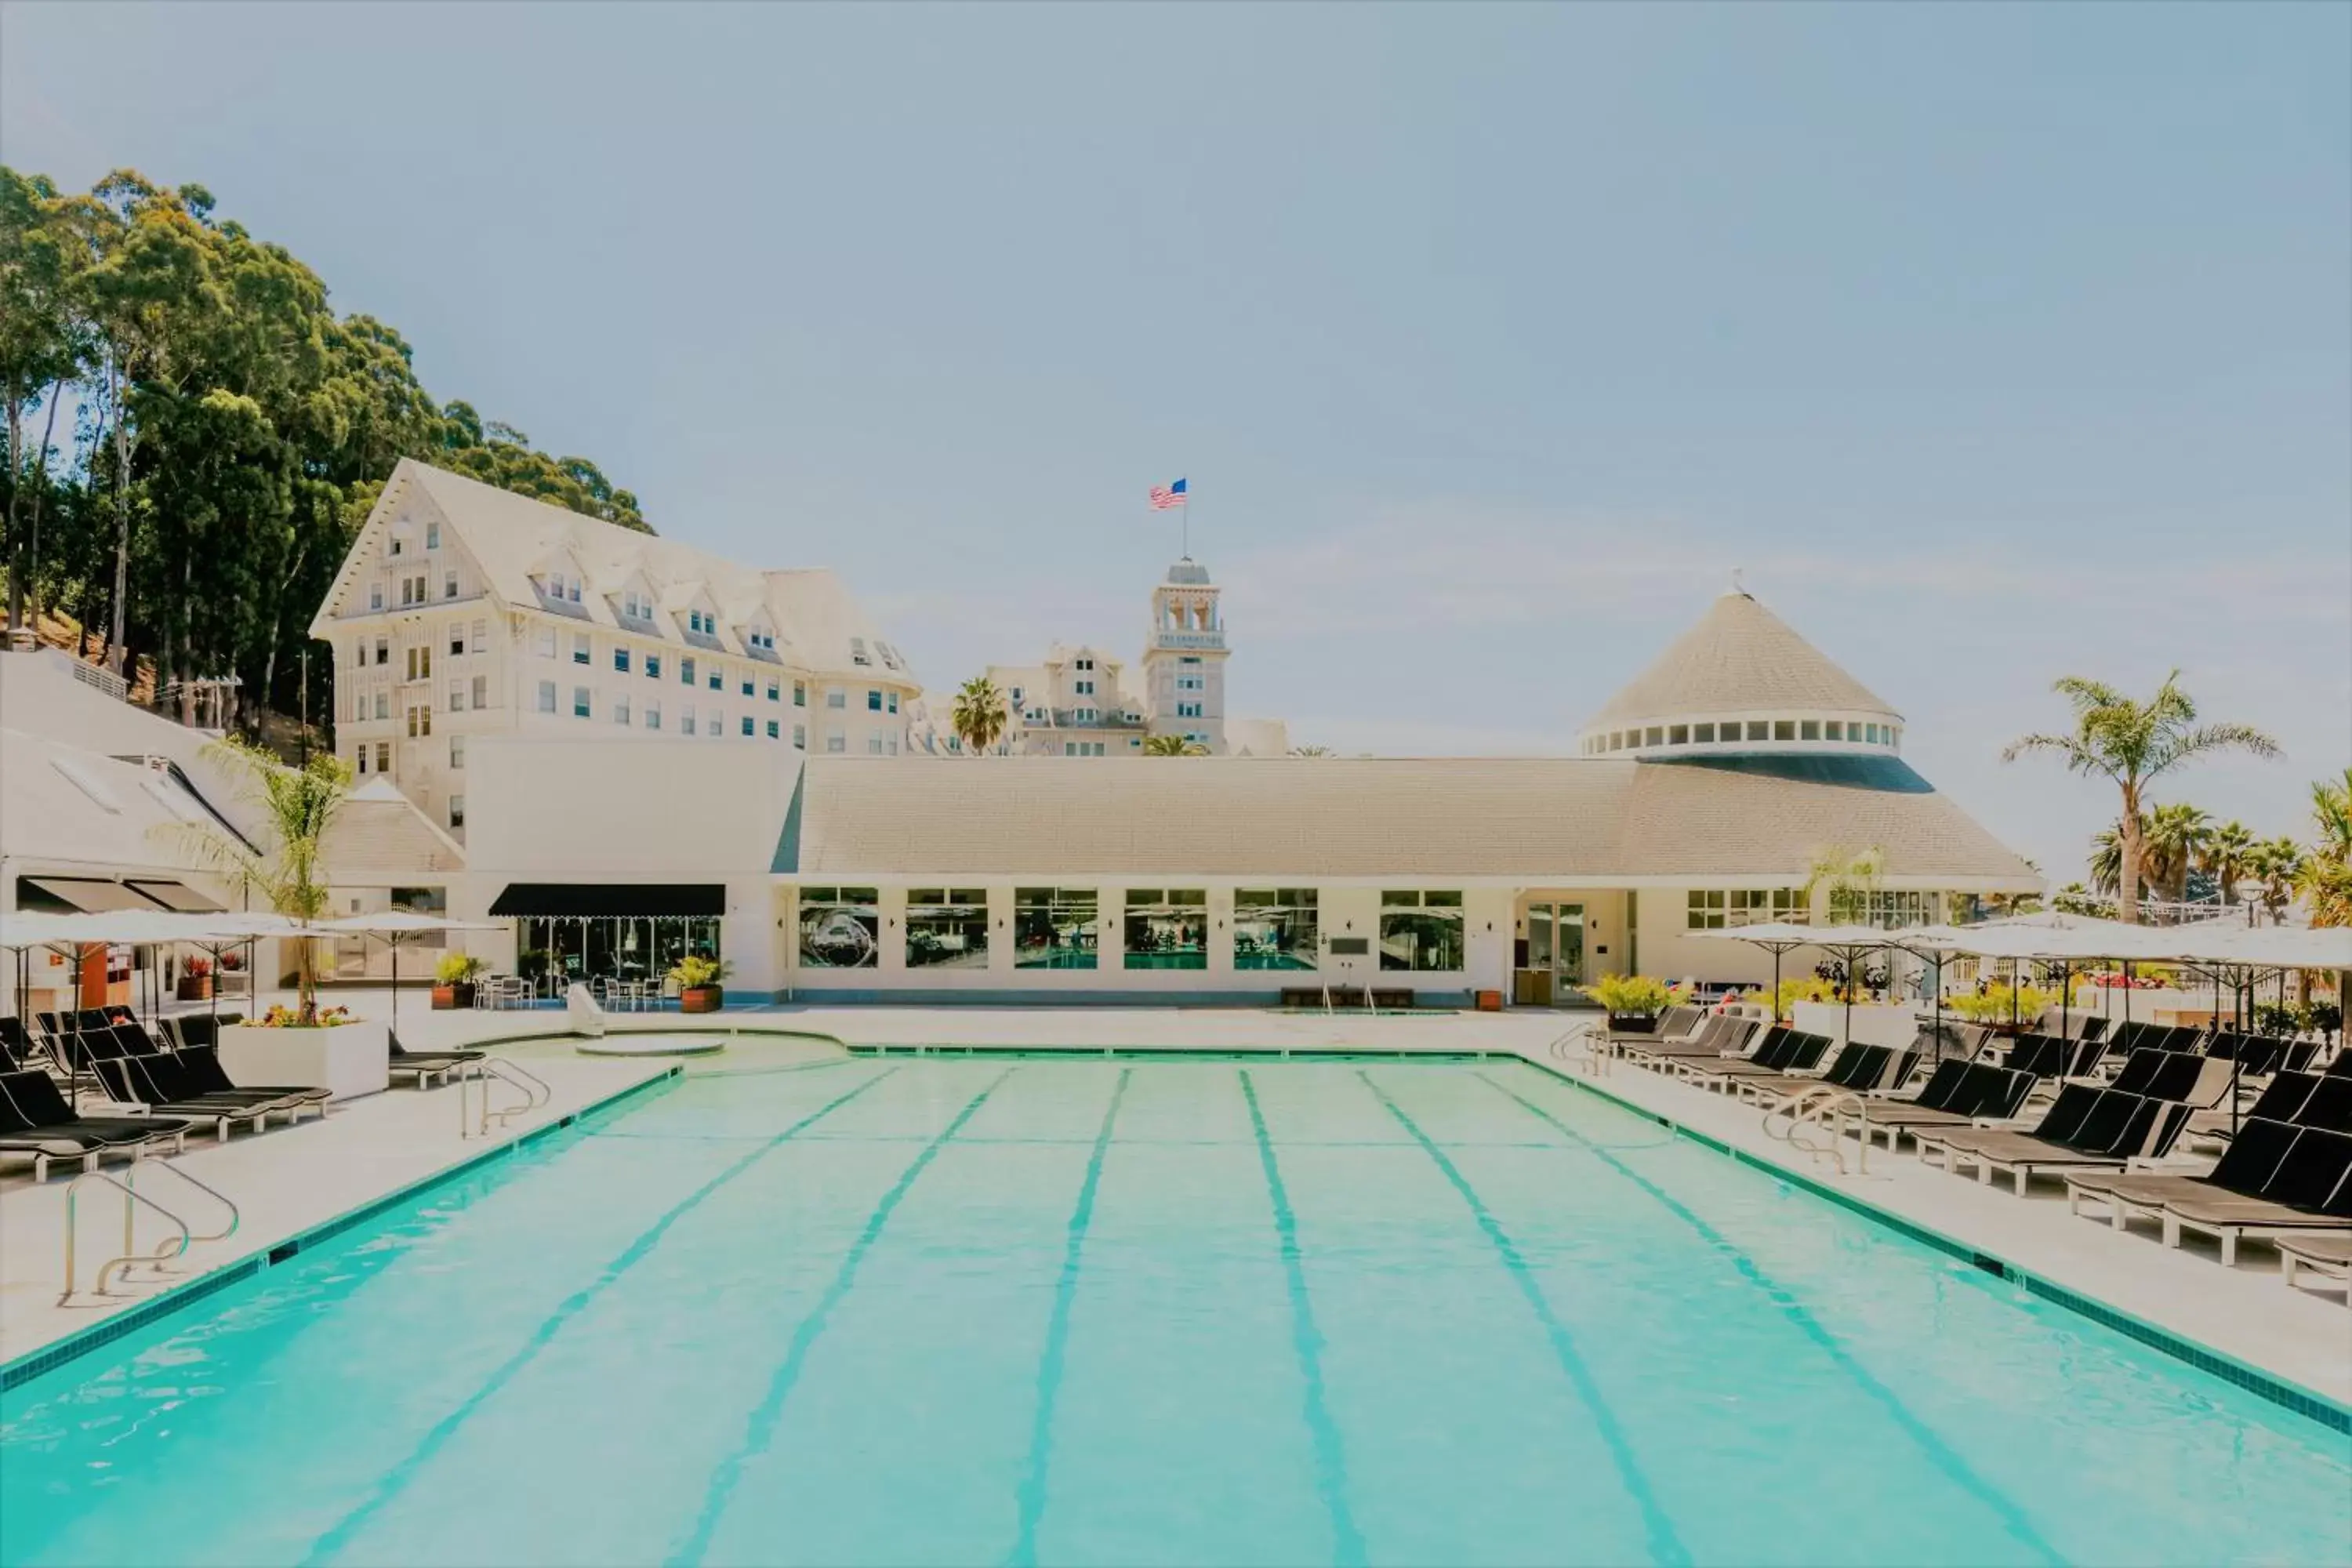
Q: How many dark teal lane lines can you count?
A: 6